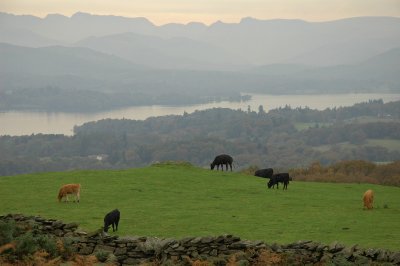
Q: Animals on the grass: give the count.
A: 6